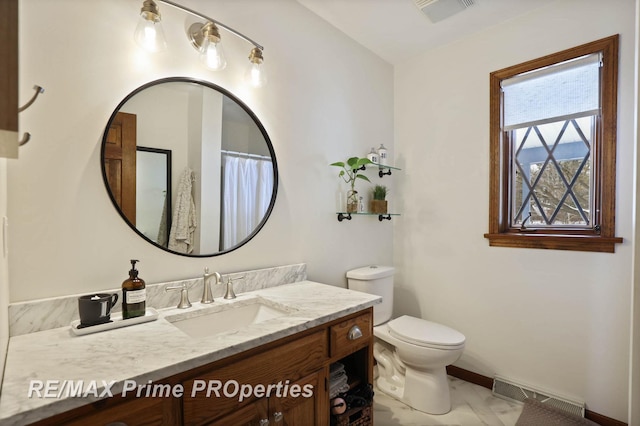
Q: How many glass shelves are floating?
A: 2